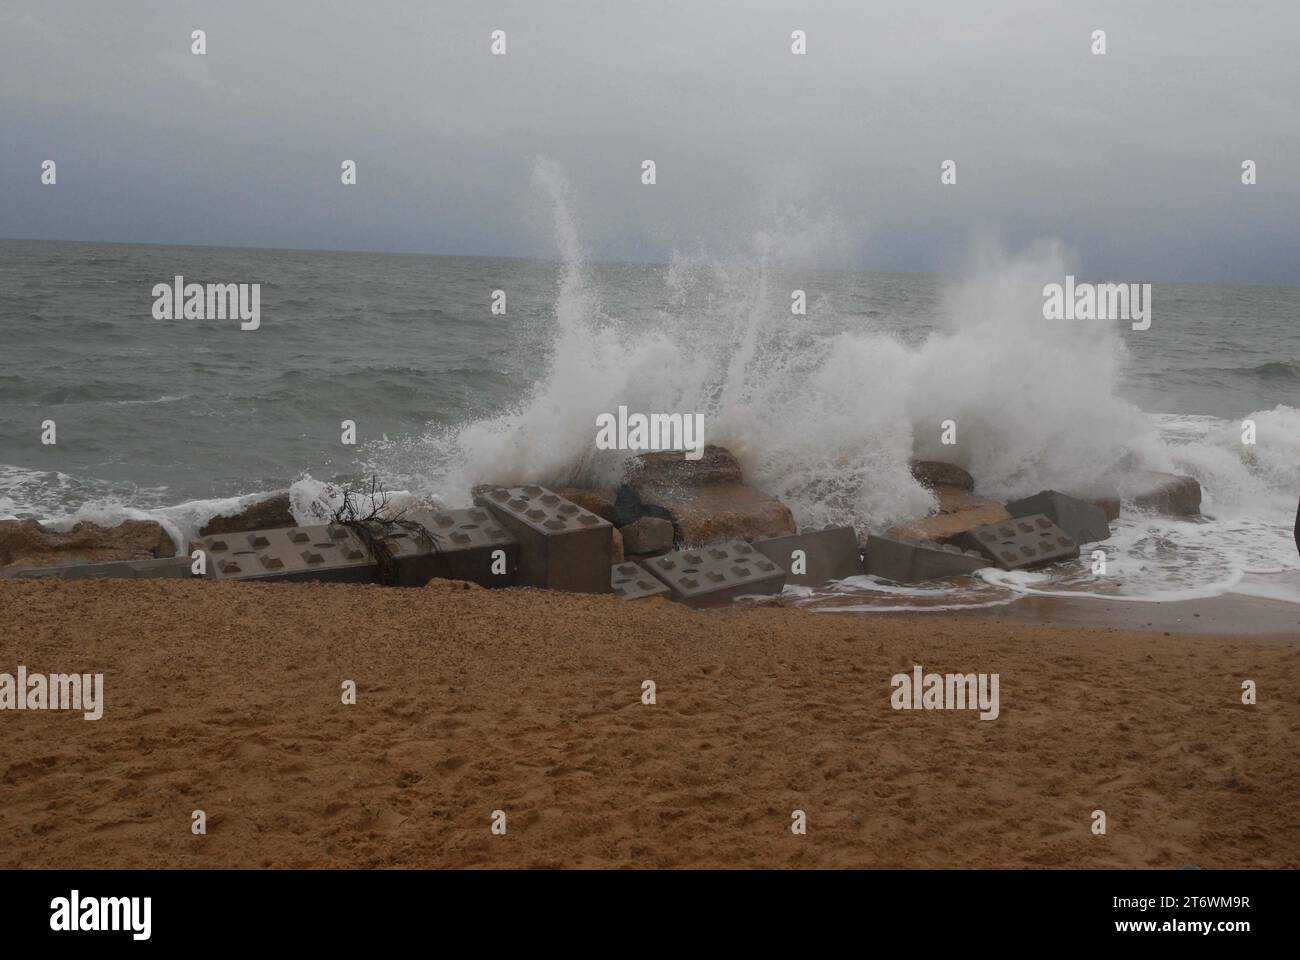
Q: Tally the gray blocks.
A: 10